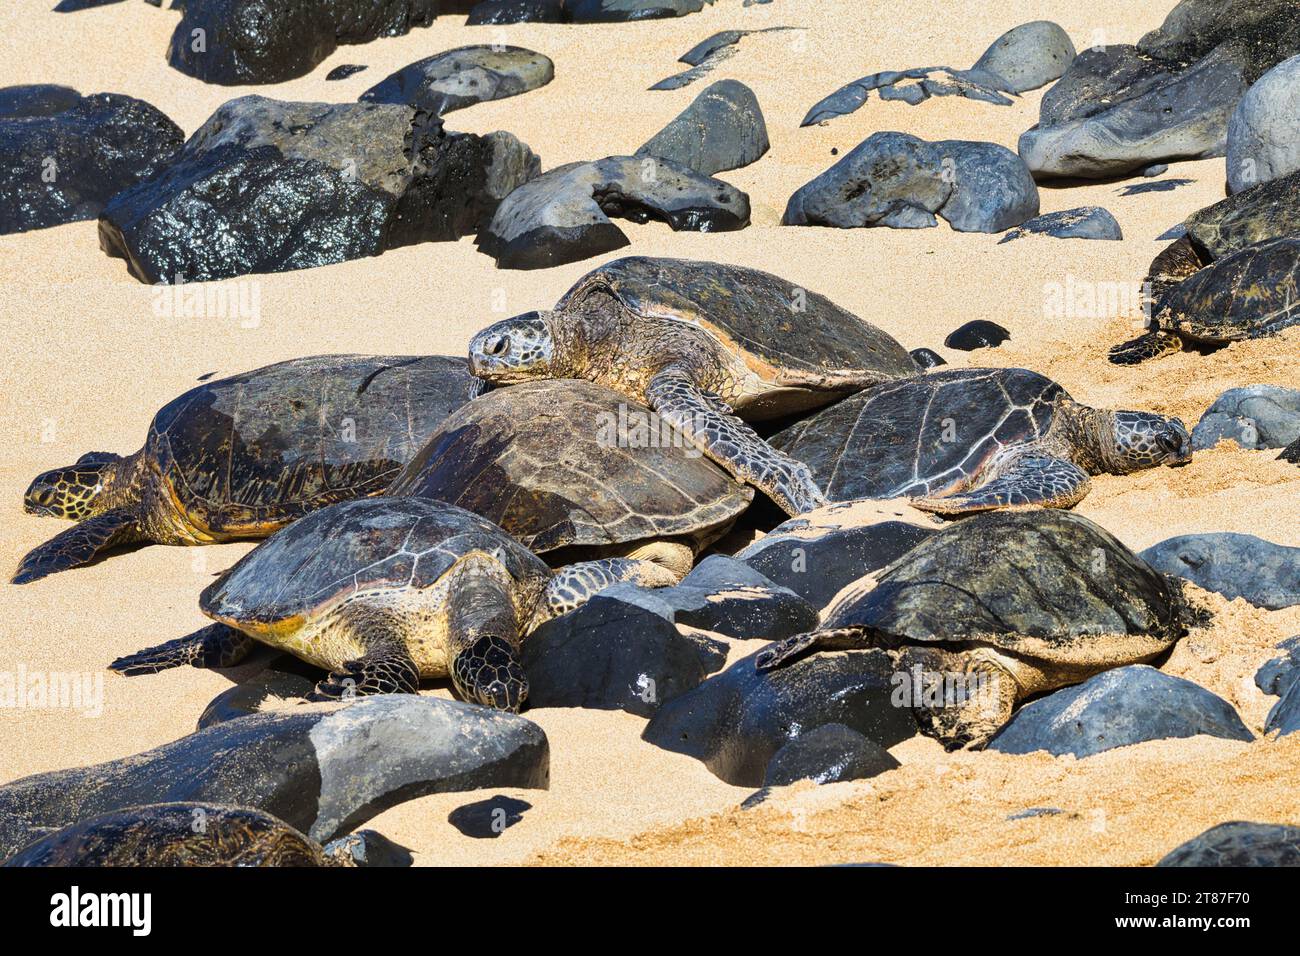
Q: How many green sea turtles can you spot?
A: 9